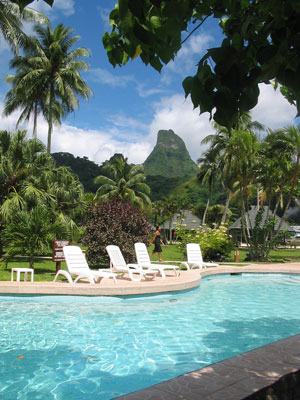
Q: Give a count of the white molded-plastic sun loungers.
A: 4